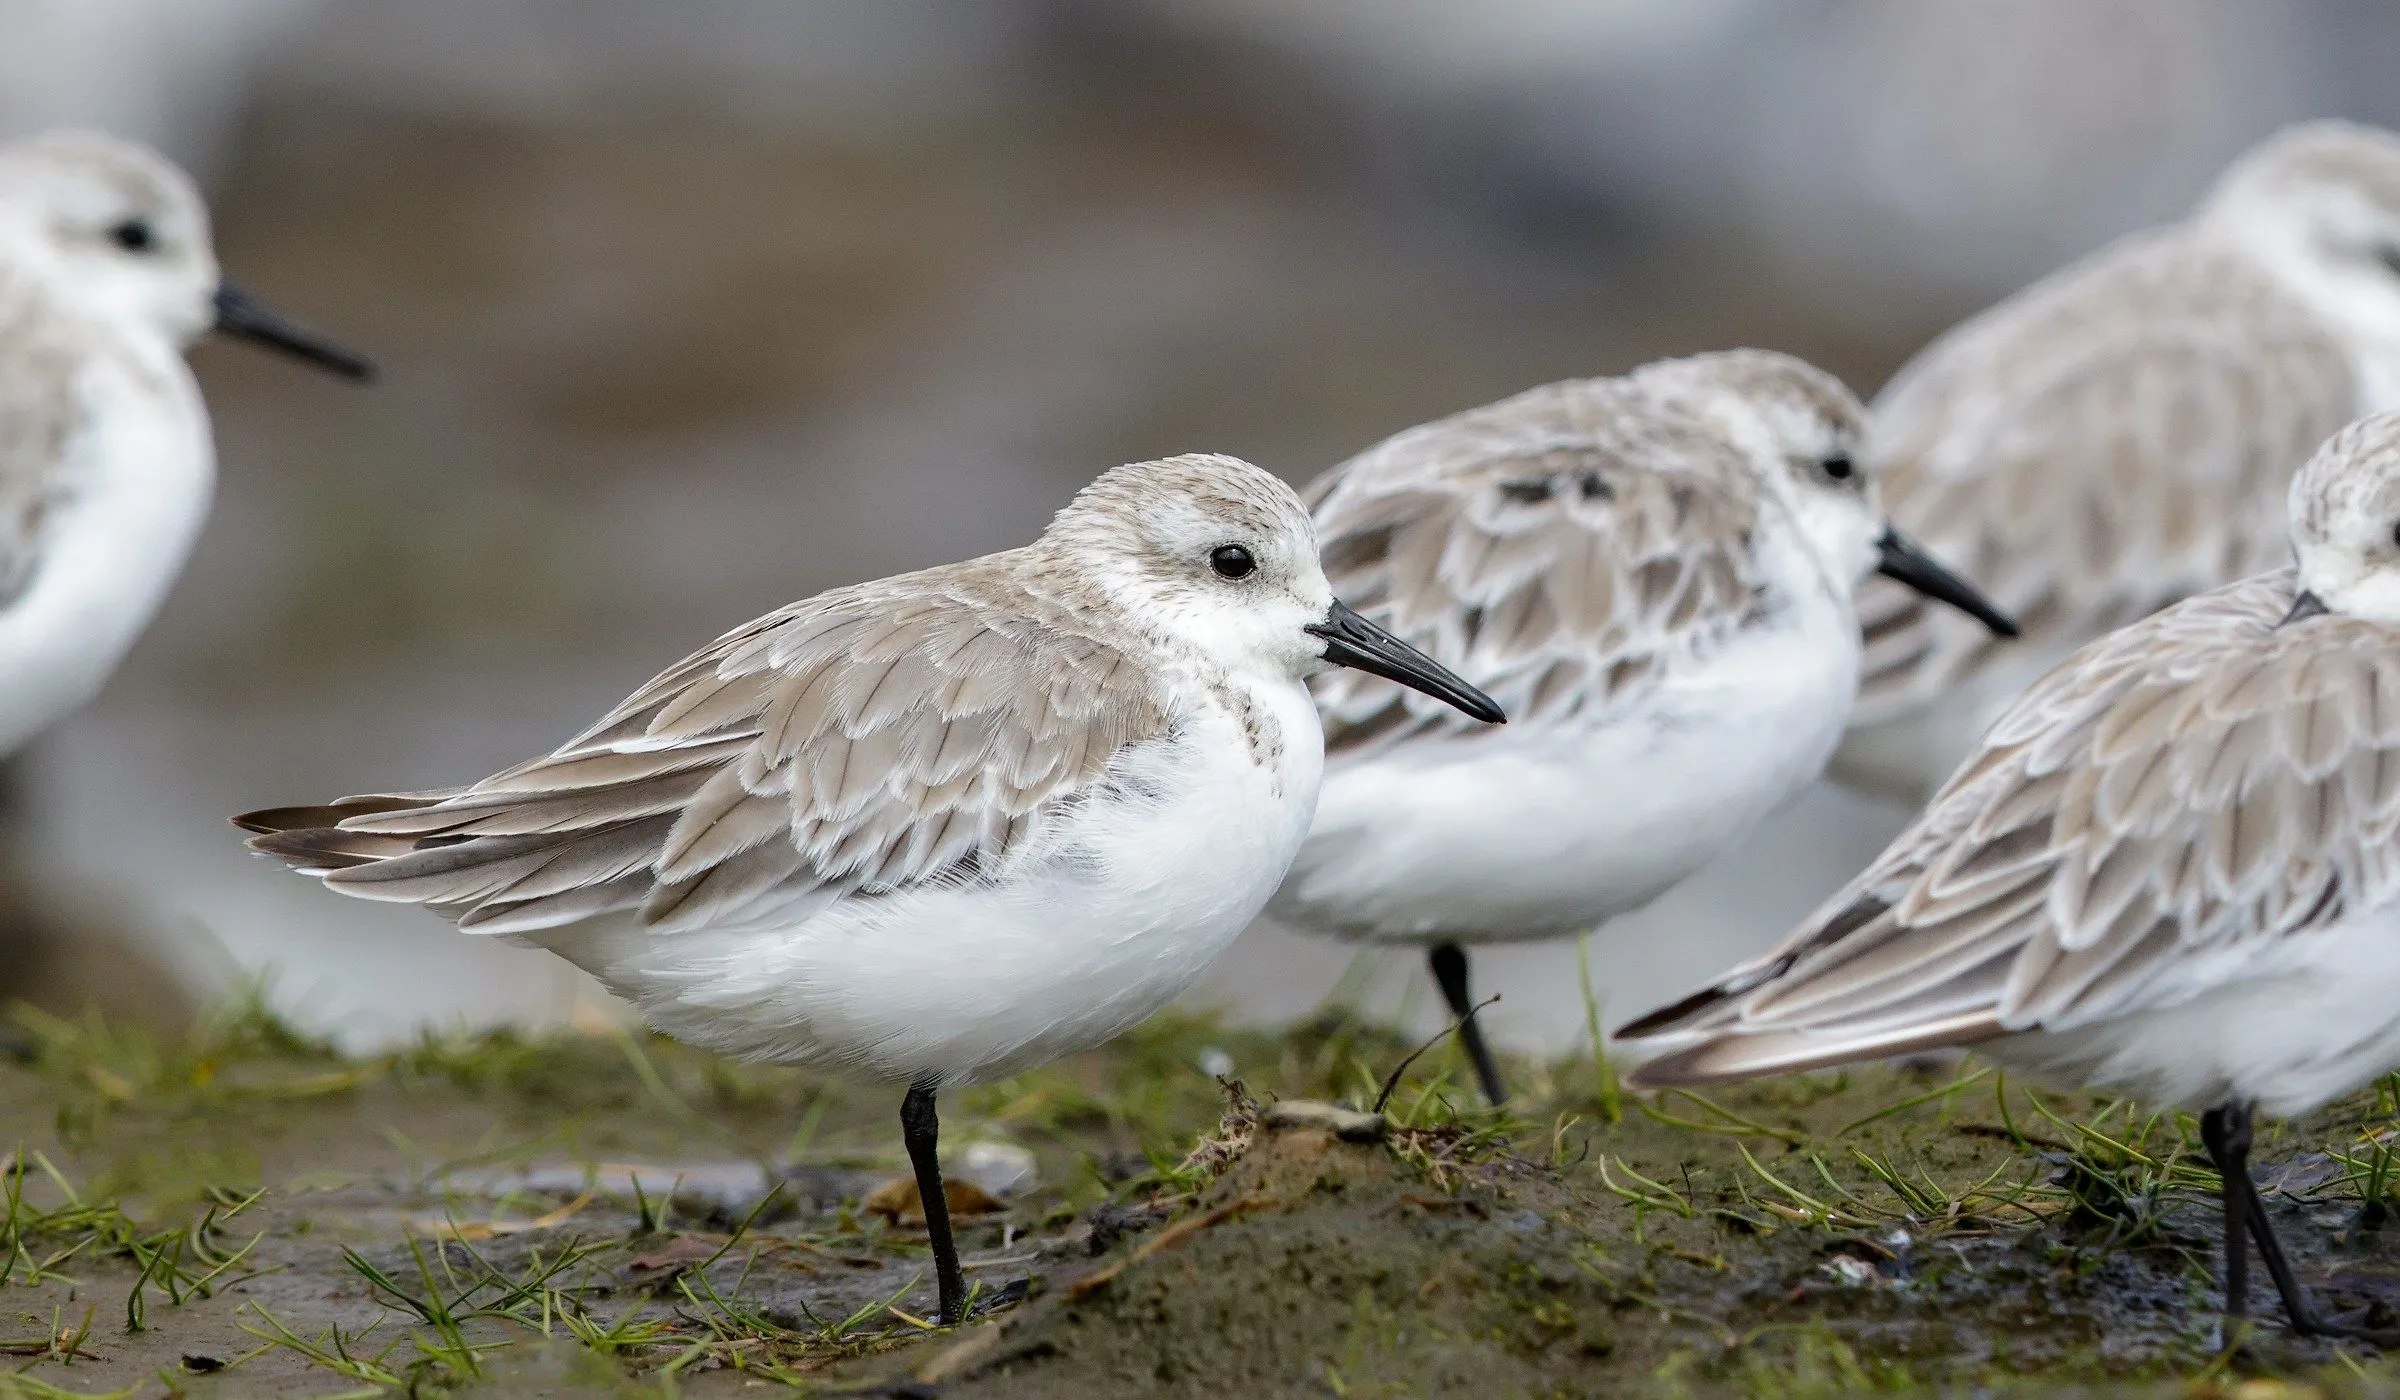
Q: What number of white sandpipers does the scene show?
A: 5